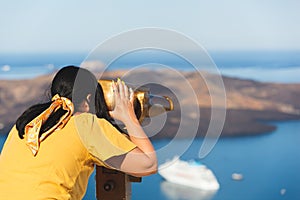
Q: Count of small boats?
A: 2